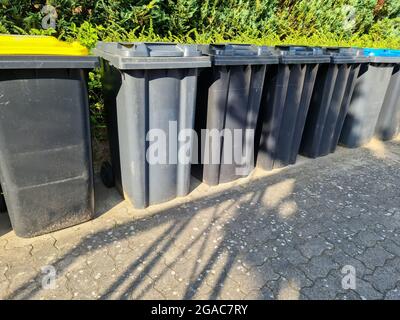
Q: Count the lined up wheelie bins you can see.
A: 7